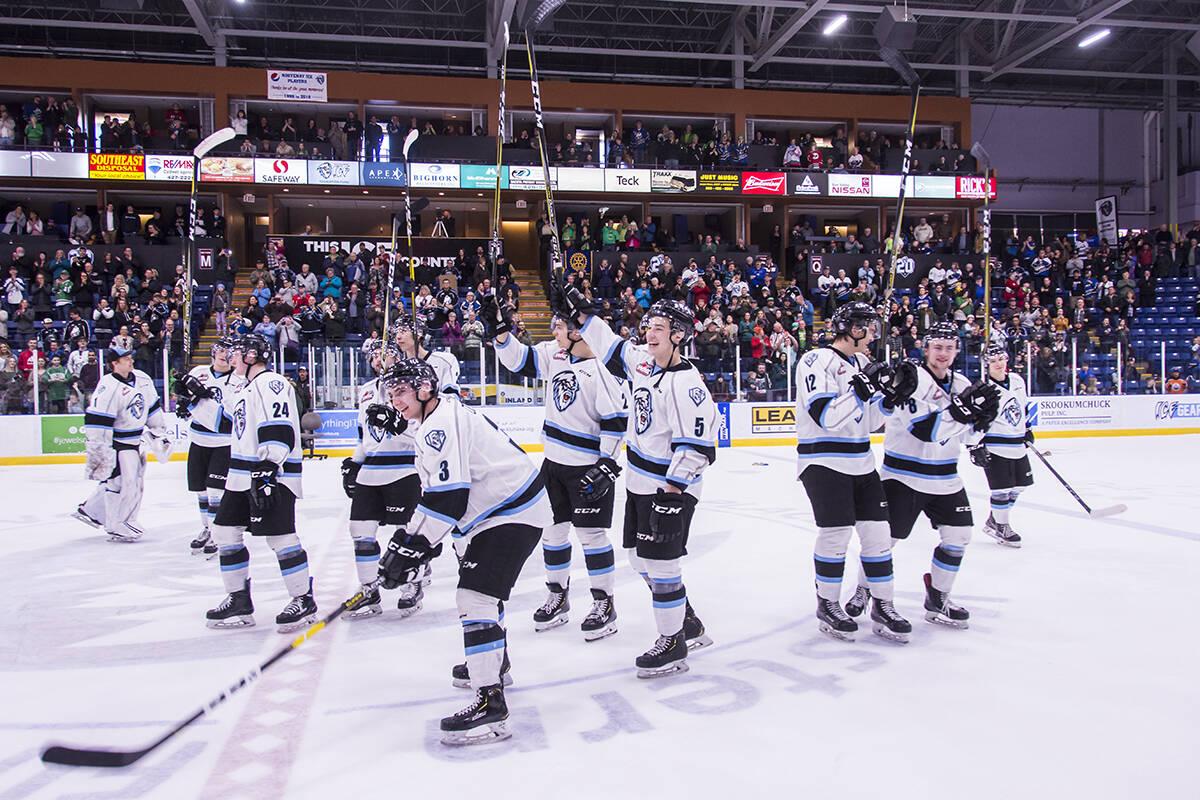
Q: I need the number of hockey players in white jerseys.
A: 11